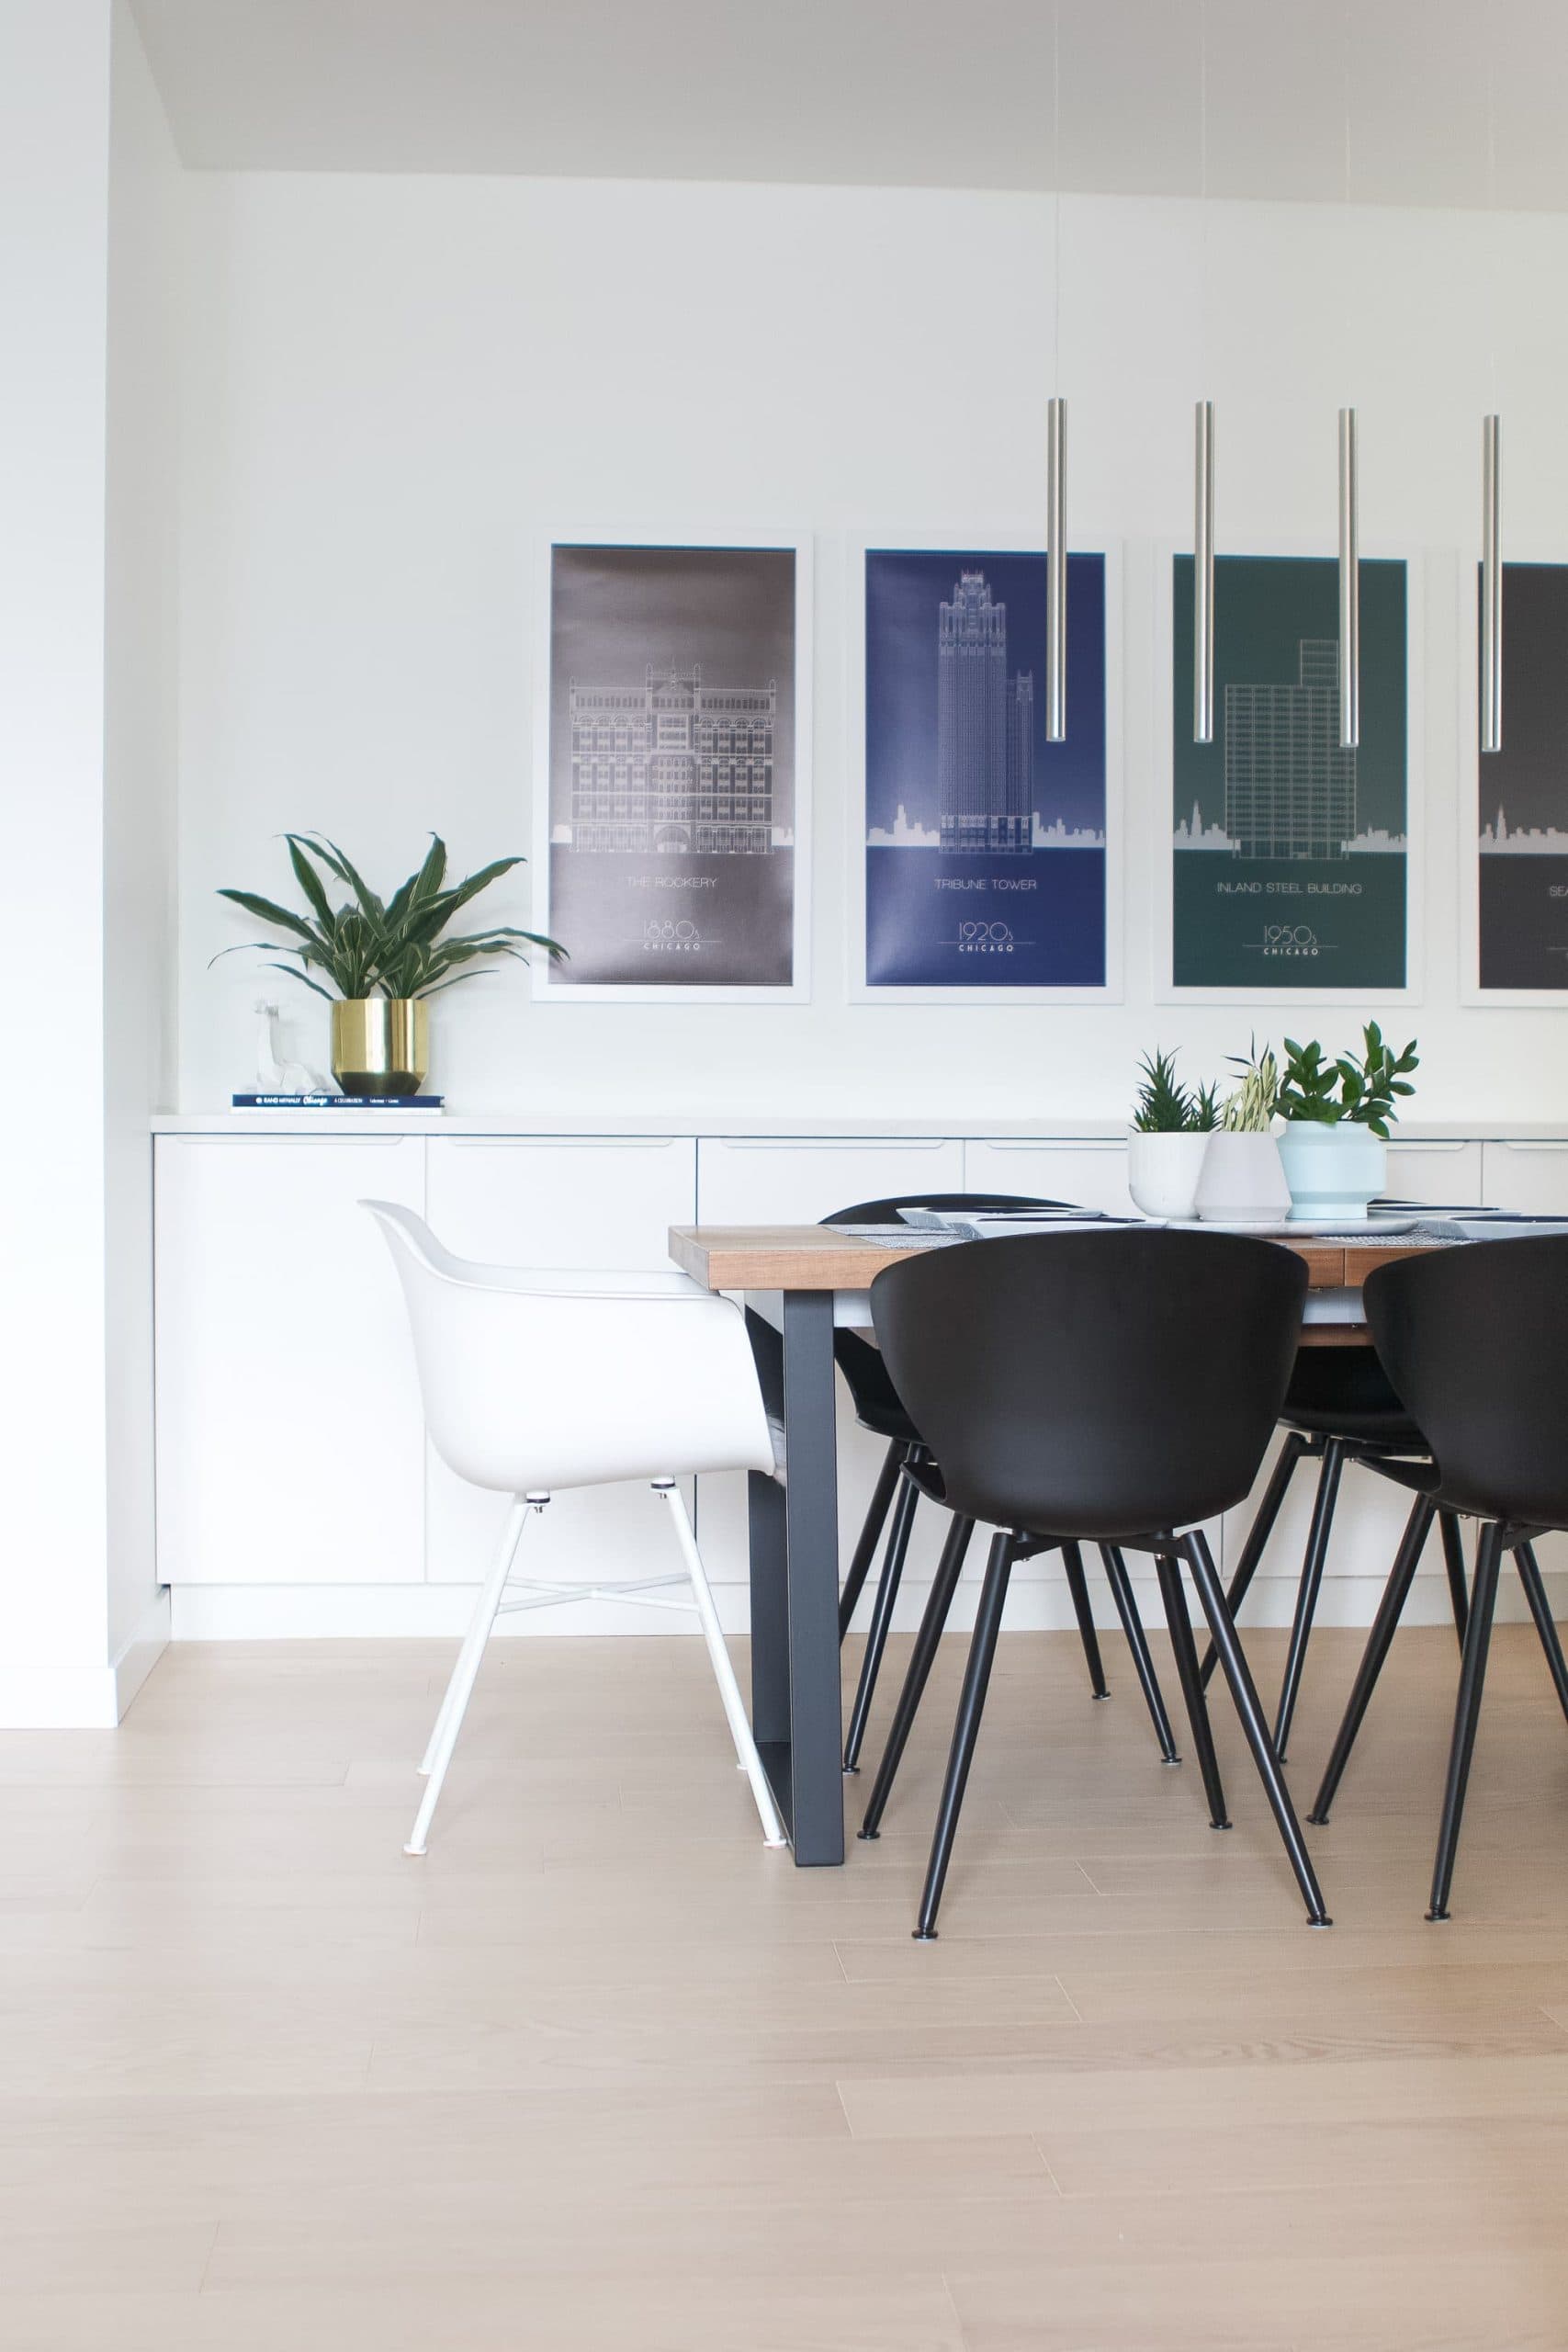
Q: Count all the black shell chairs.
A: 4